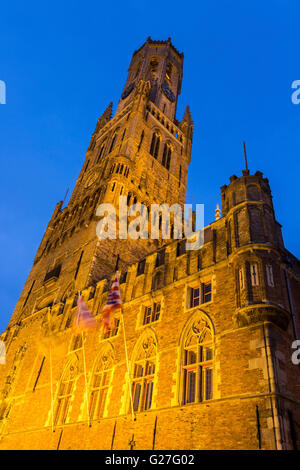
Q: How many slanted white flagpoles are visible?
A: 3